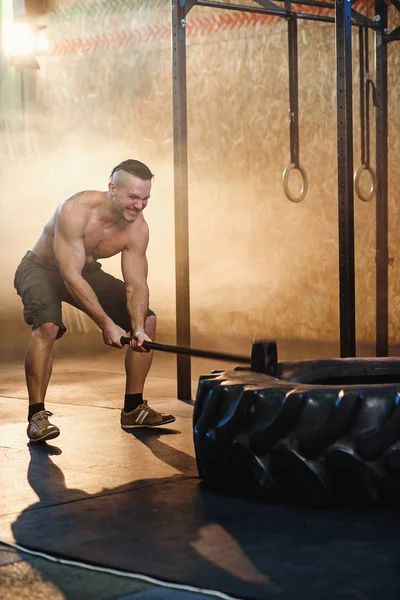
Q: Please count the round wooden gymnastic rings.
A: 2